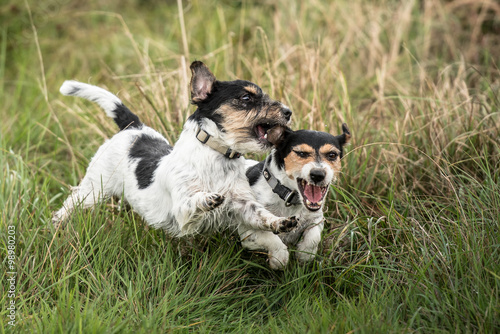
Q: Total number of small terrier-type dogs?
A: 2